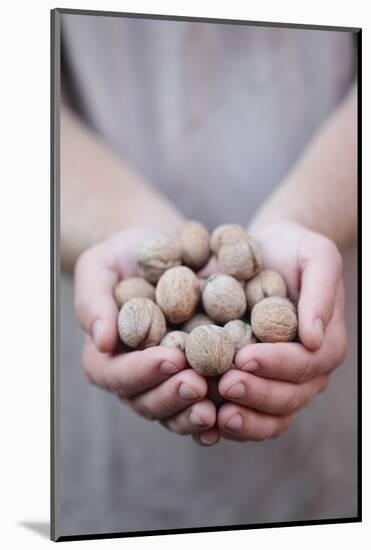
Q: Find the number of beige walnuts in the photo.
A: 14